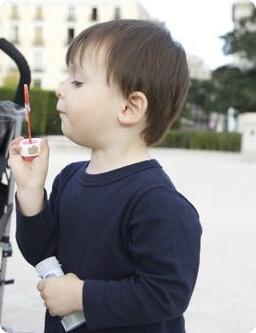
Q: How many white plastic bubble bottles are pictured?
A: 1